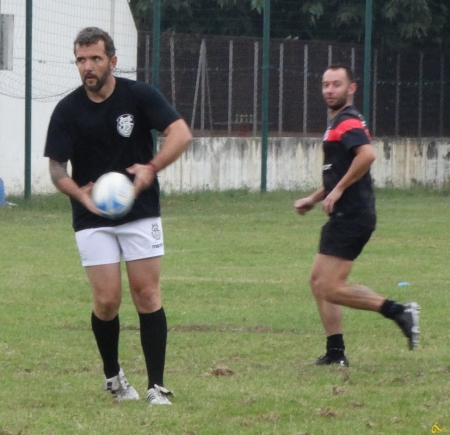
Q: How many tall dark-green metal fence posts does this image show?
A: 4